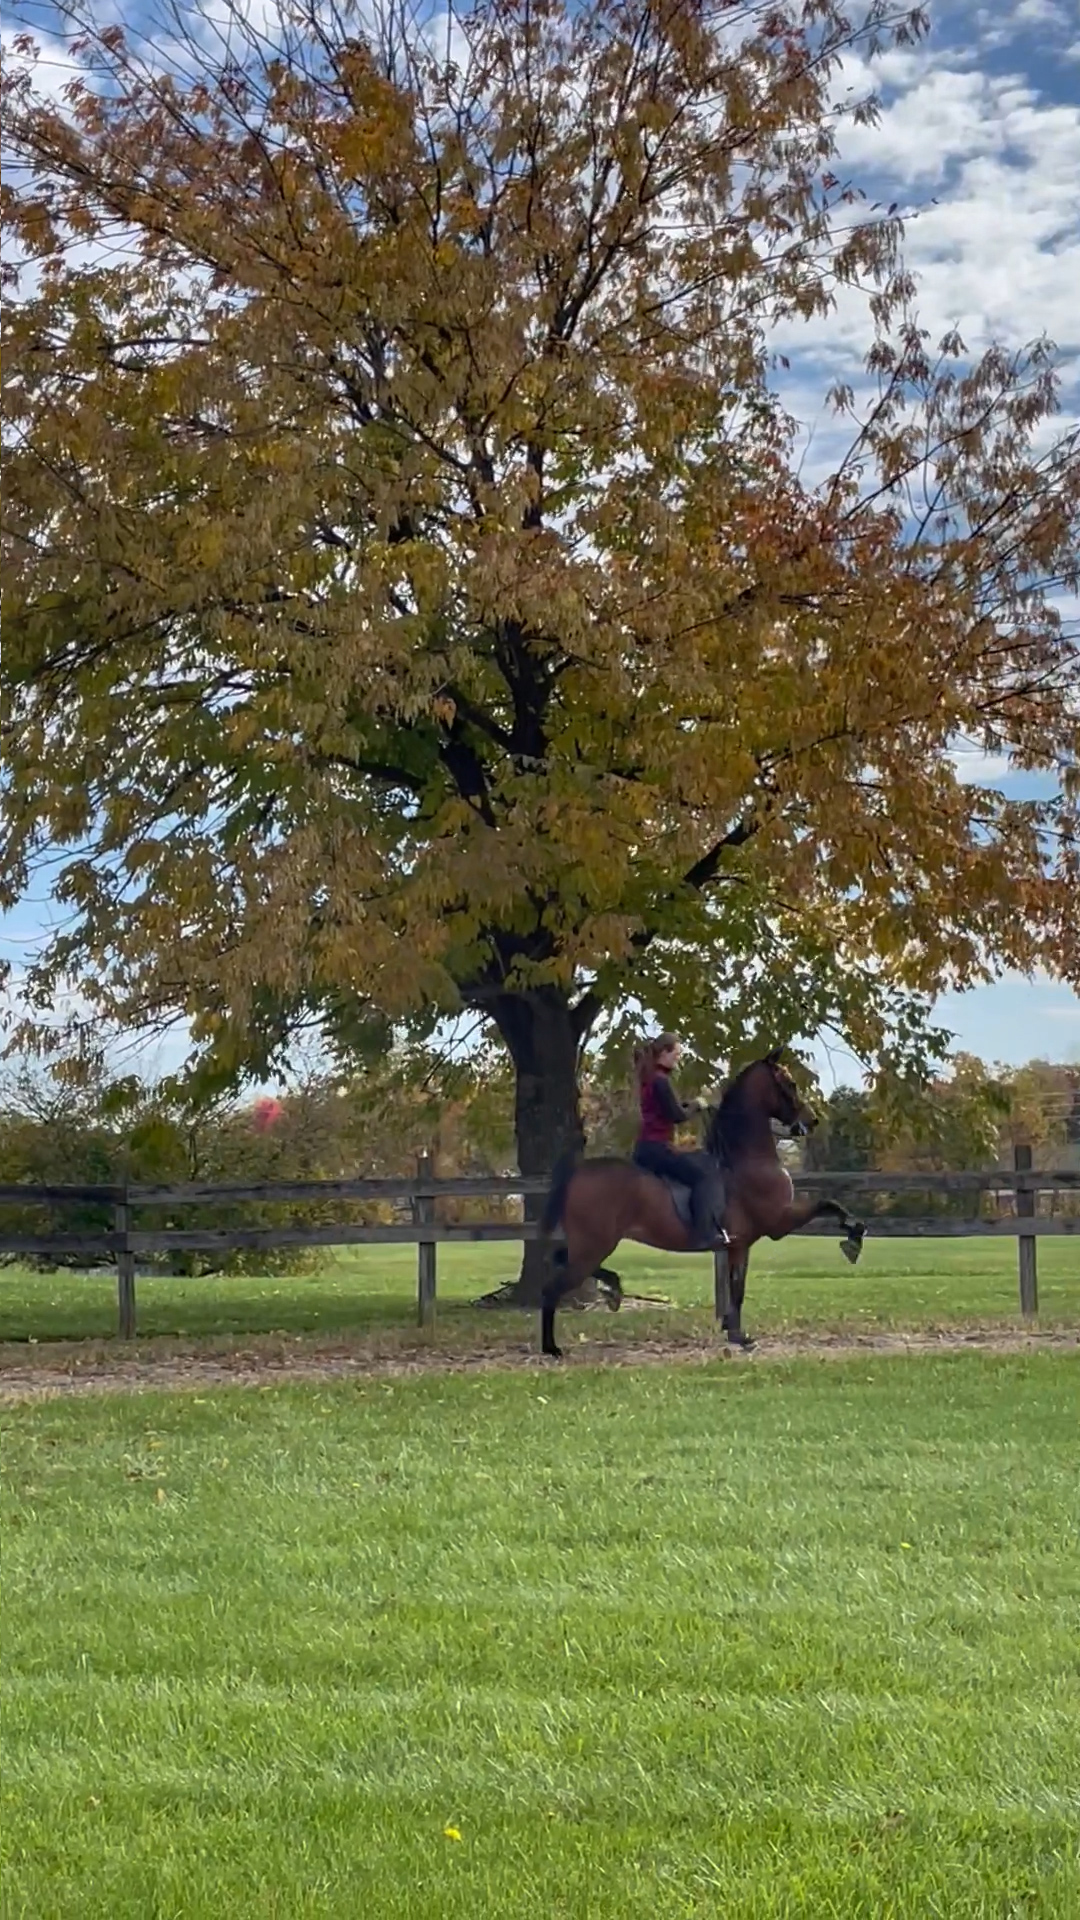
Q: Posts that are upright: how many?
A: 4